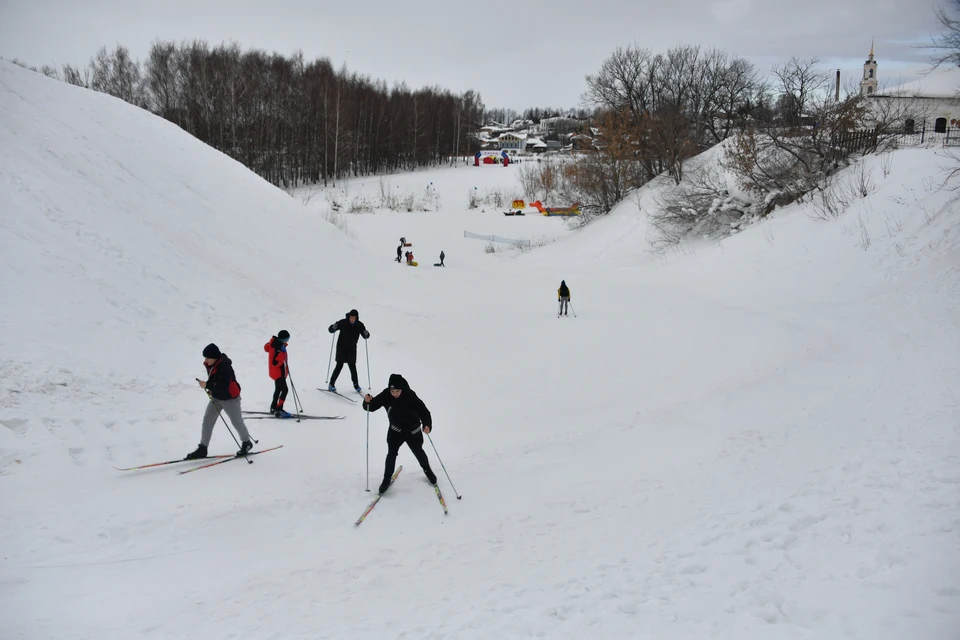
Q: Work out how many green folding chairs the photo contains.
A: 0